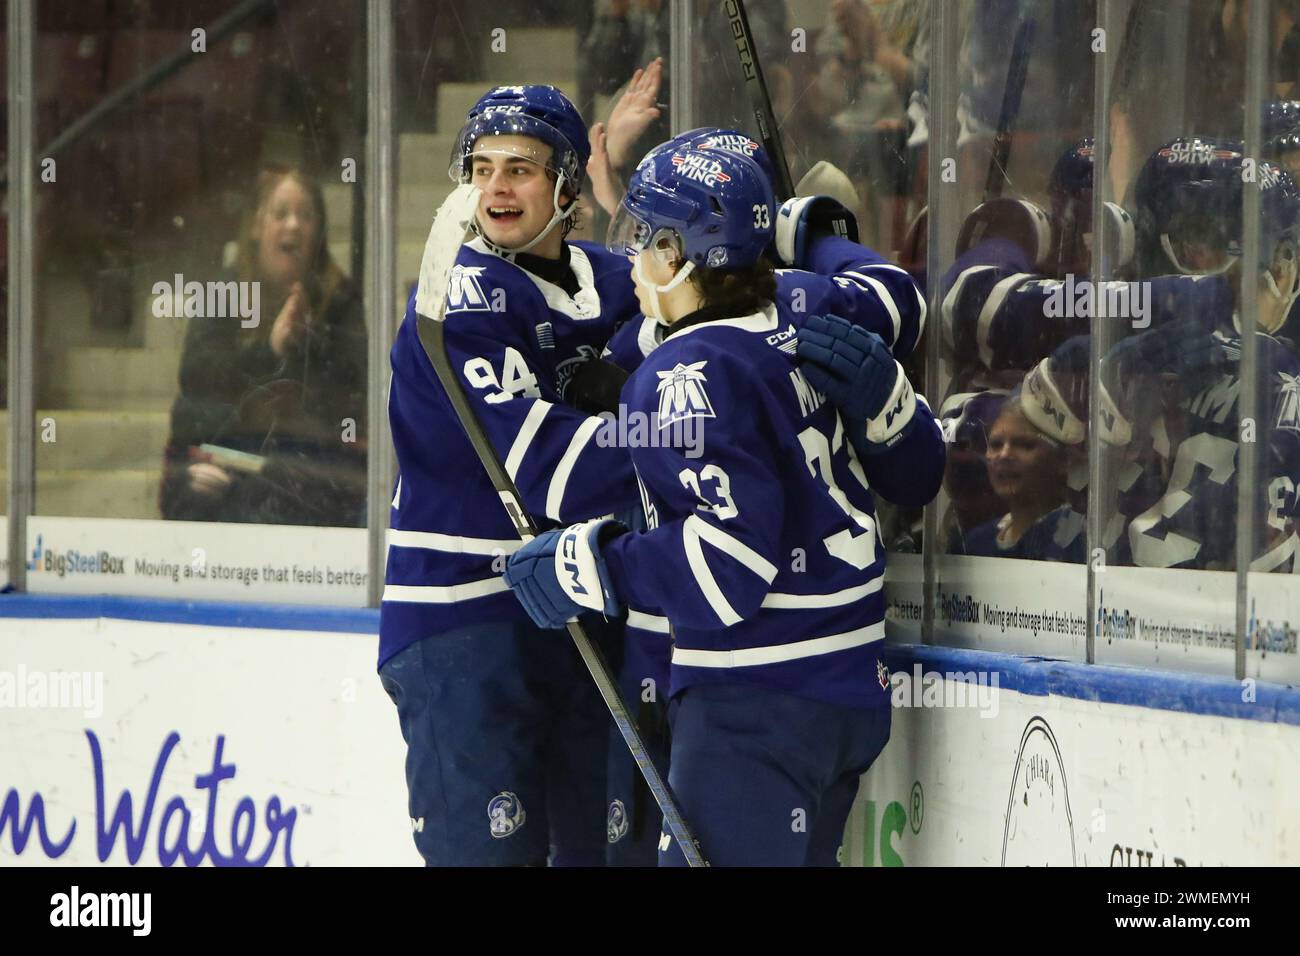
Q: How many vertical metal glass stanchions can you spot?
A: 6